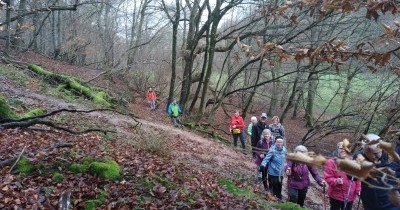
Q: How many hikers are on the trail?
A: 11